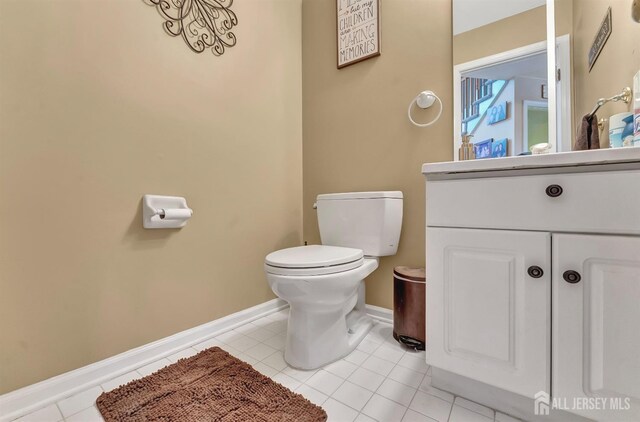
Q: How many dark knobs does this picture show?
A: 3